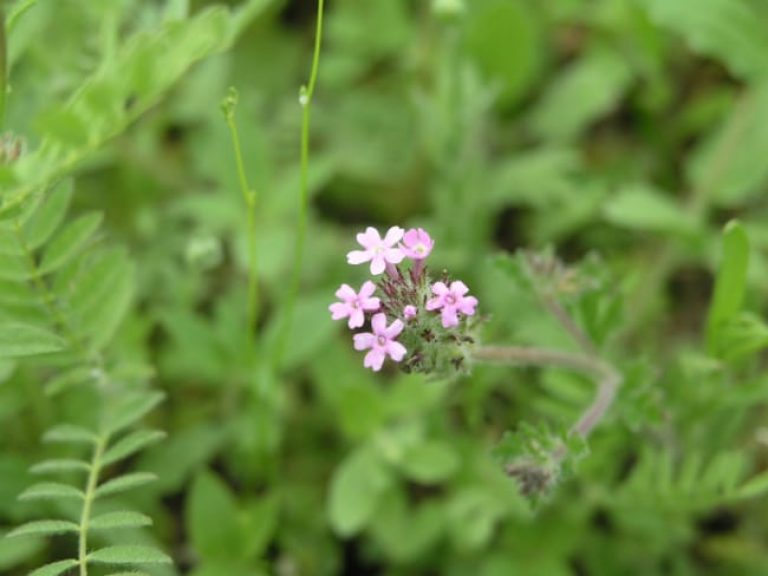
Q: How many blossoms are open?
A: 5